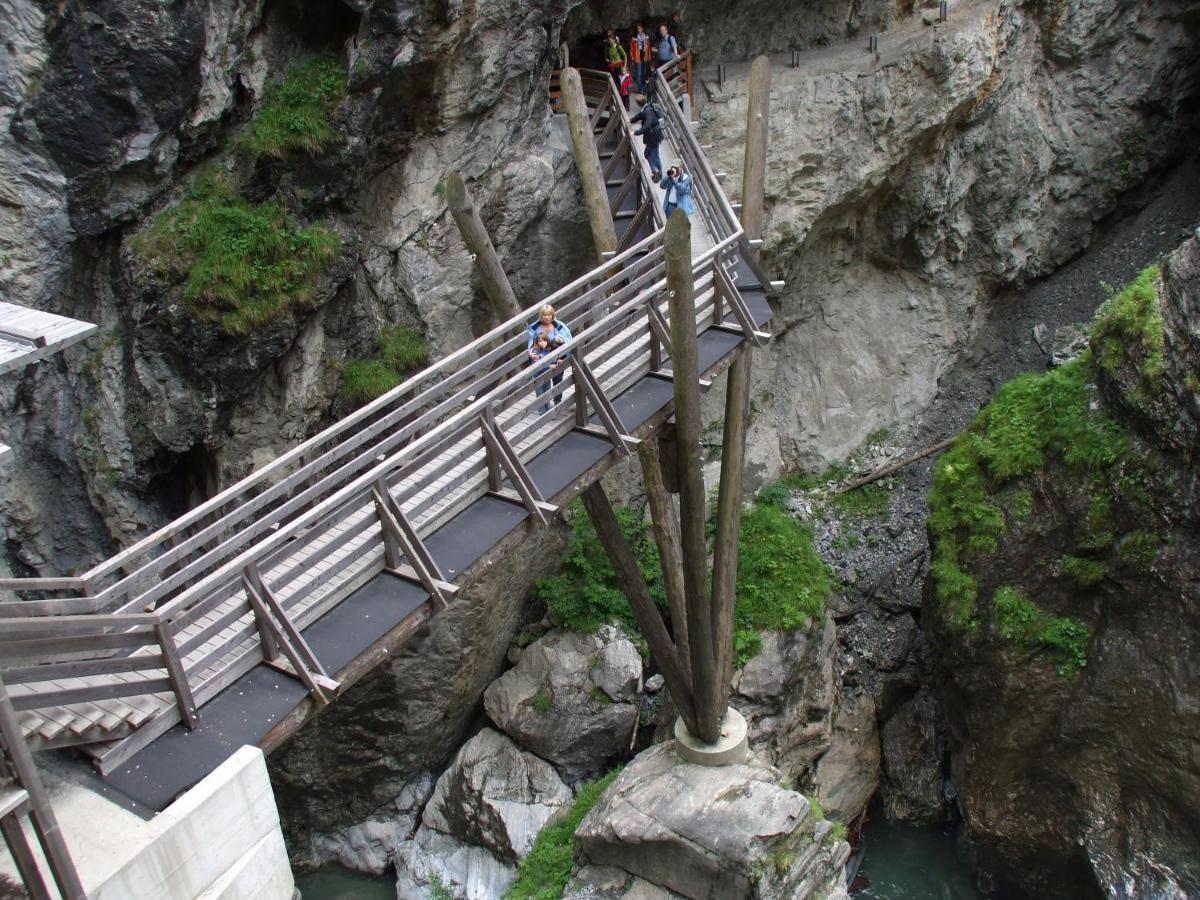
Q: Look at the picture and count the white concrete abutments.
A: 1